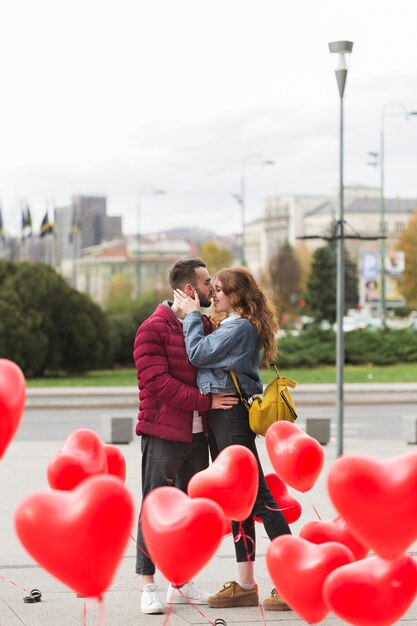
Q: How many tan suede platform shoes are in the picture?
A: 2